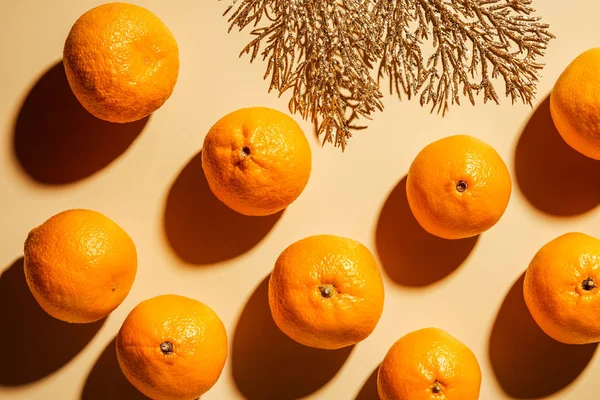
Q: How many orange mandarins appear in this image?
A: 9